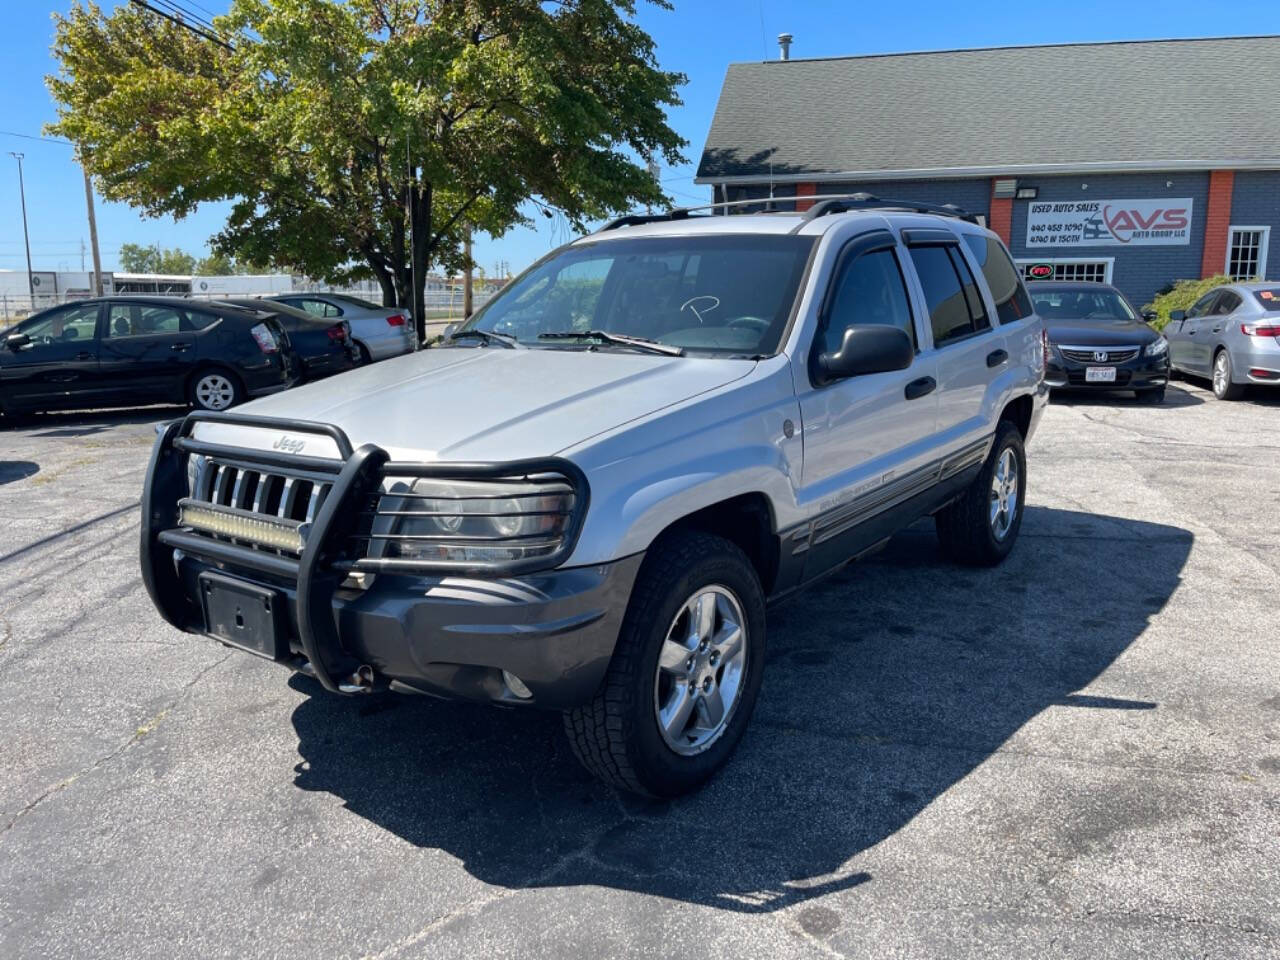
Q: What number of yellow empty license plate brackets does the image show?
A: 0